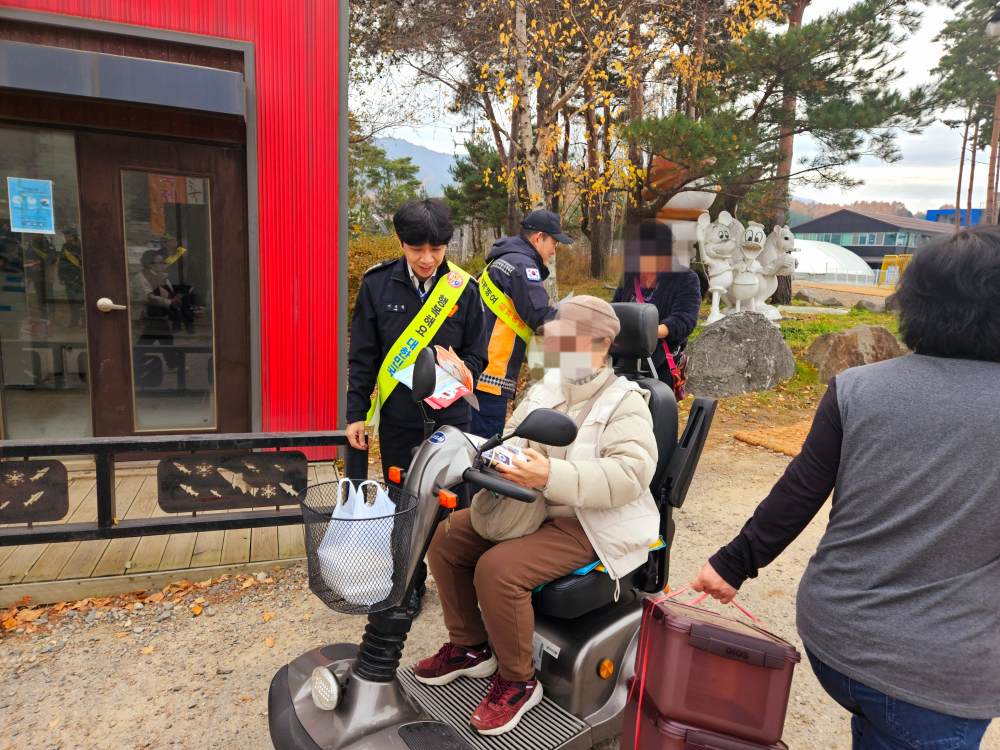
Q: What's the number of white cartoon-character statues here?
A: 3